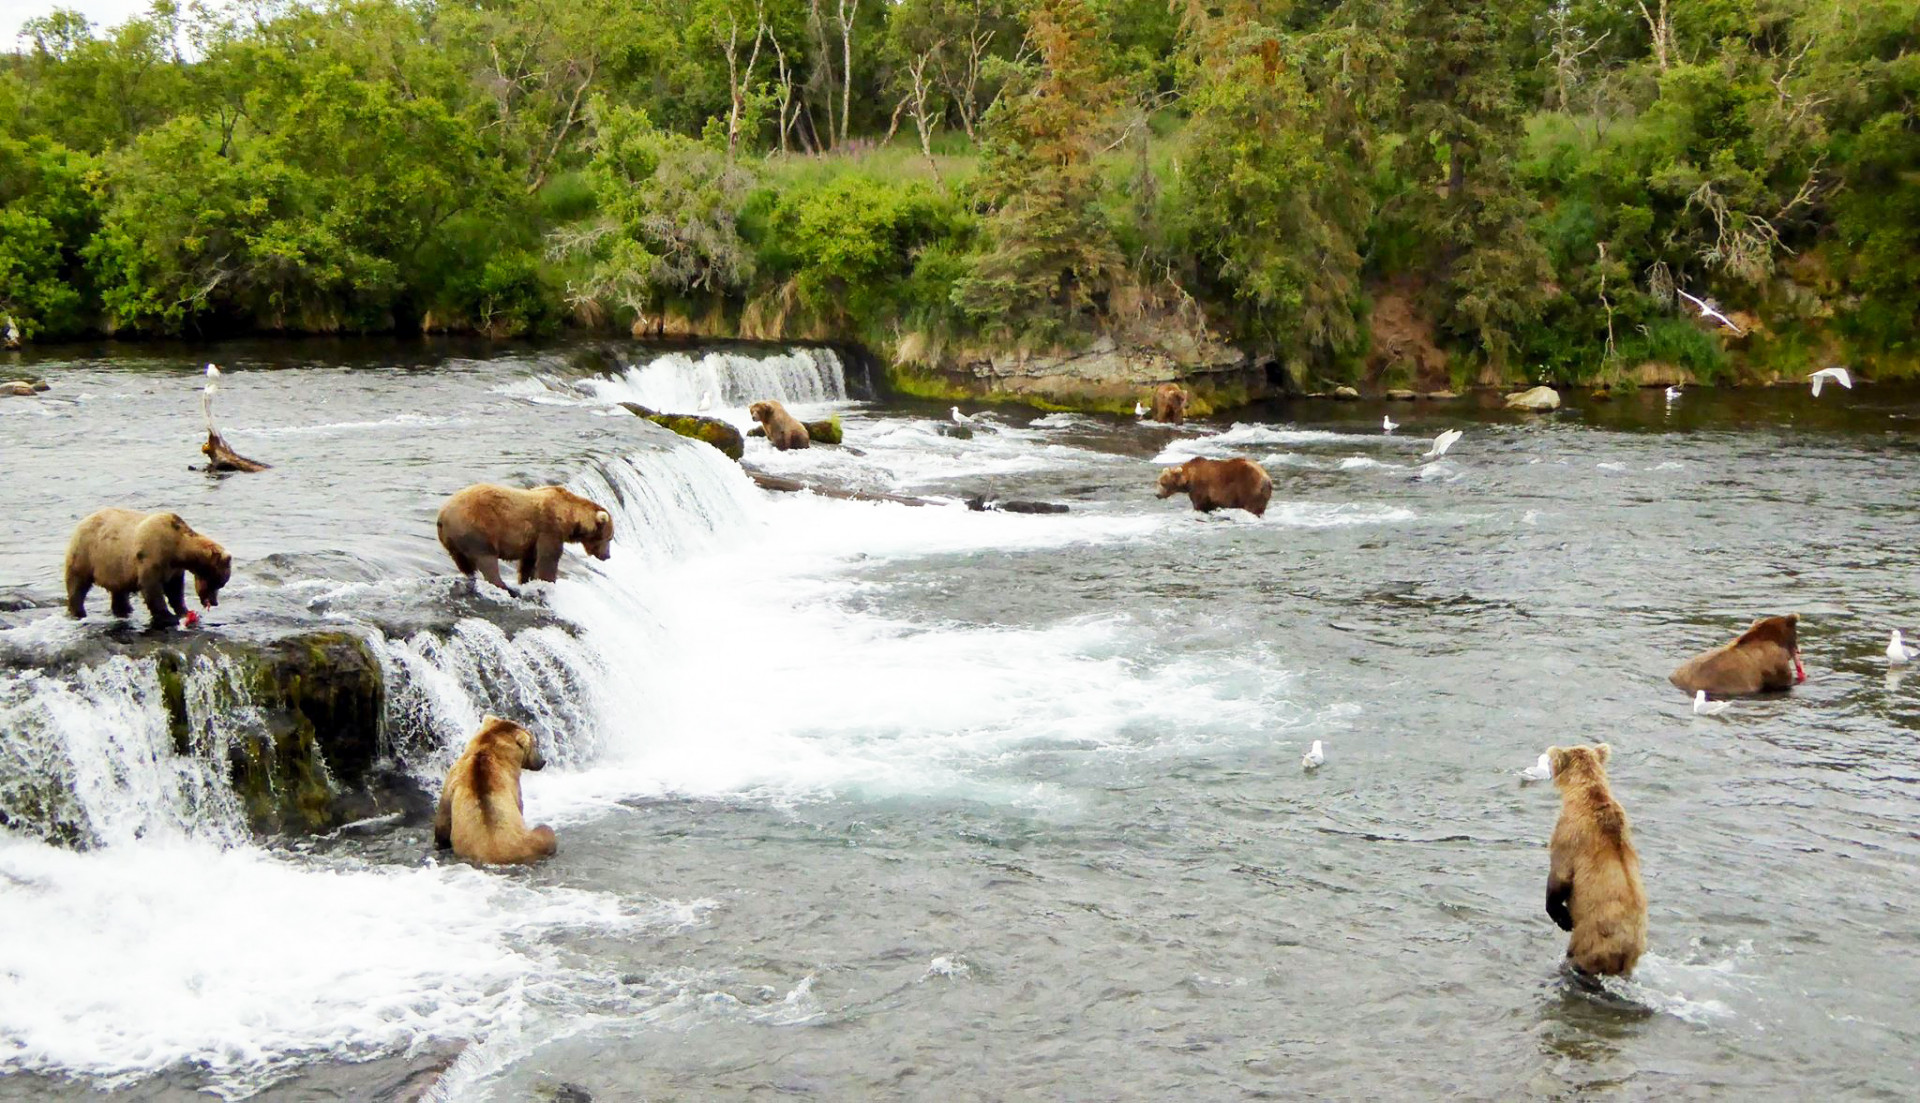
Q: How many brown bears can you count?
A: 8